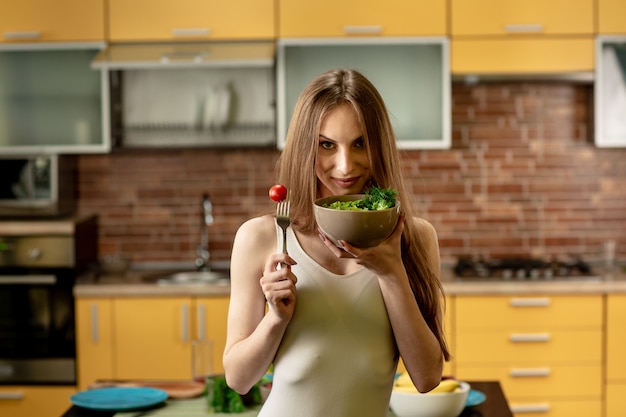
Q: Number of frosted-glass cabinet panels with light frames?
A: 3